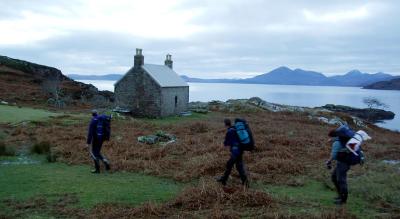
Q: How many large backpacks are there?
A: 3